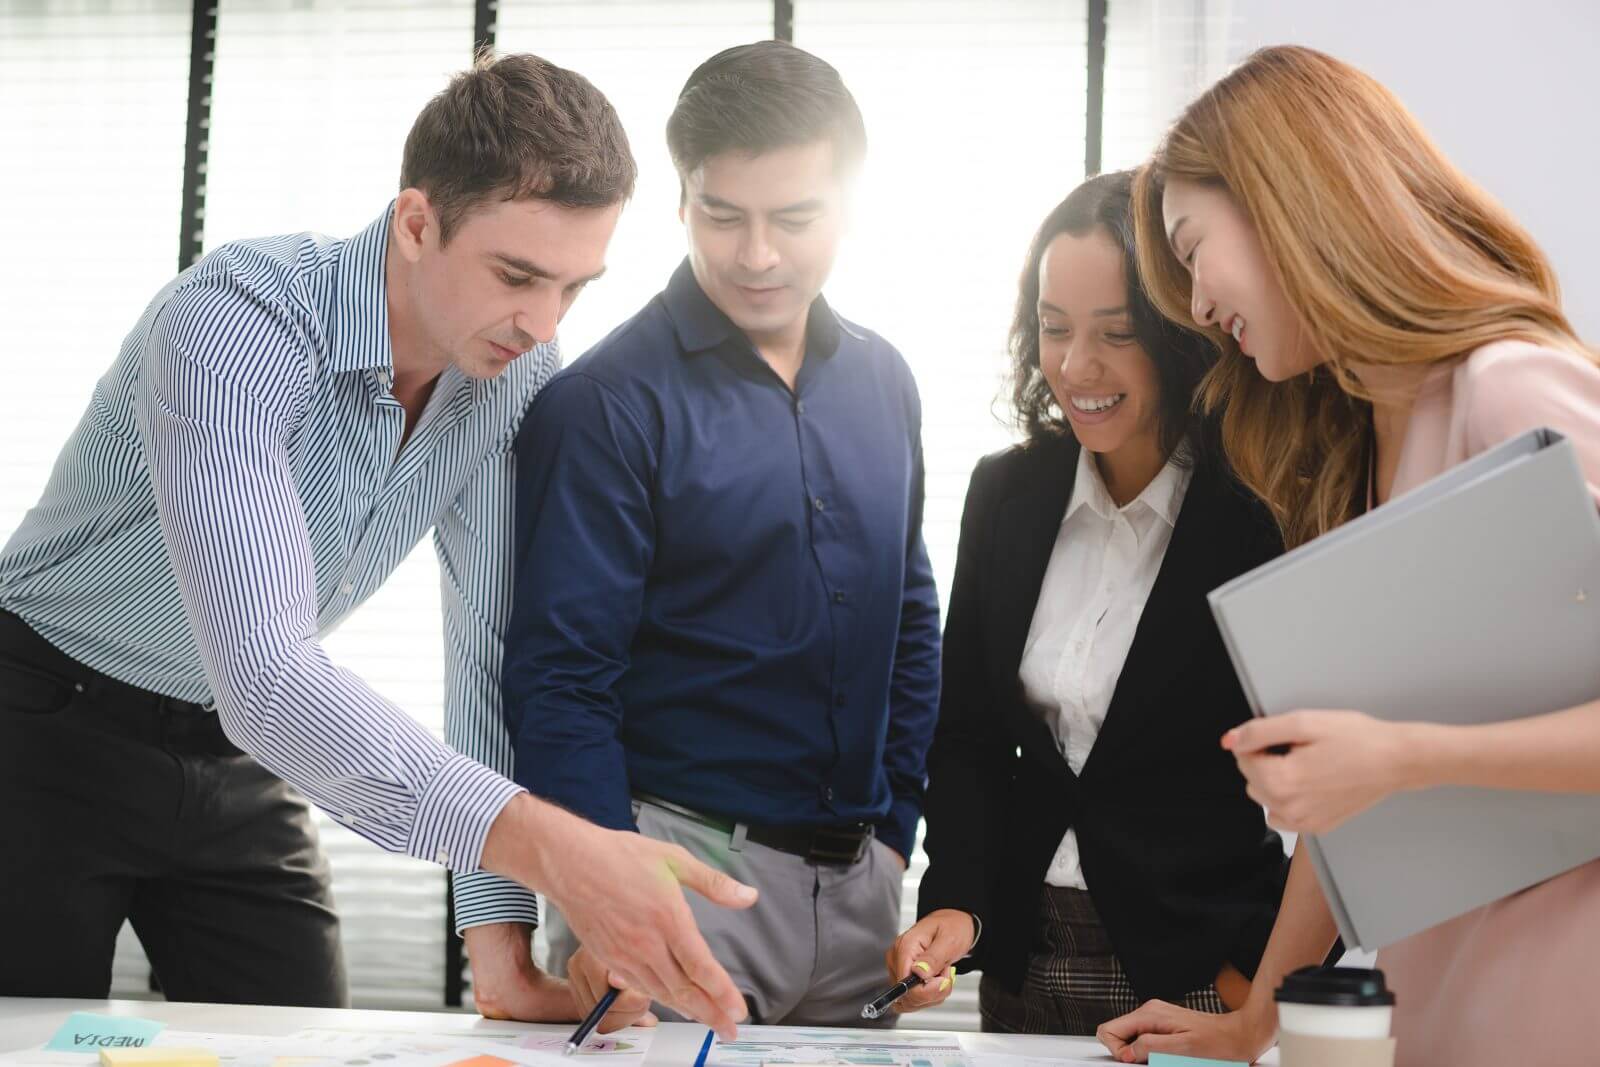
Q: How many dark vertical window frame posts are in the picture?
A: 4